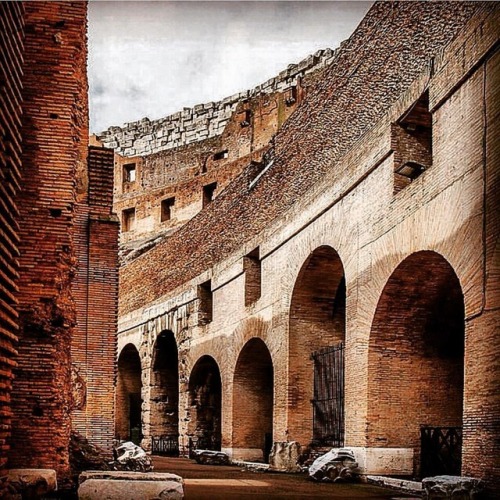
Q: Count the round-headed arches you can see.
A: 6